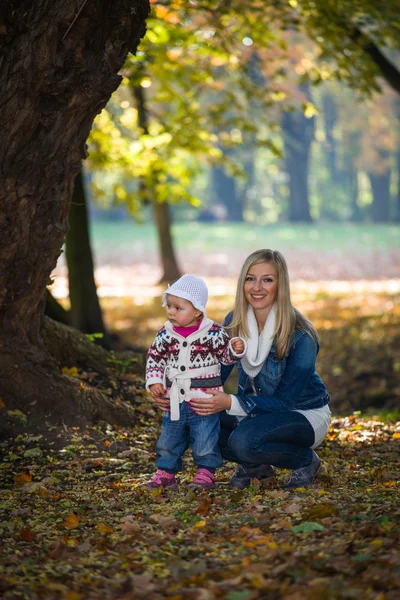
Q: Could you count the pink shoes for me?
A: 2